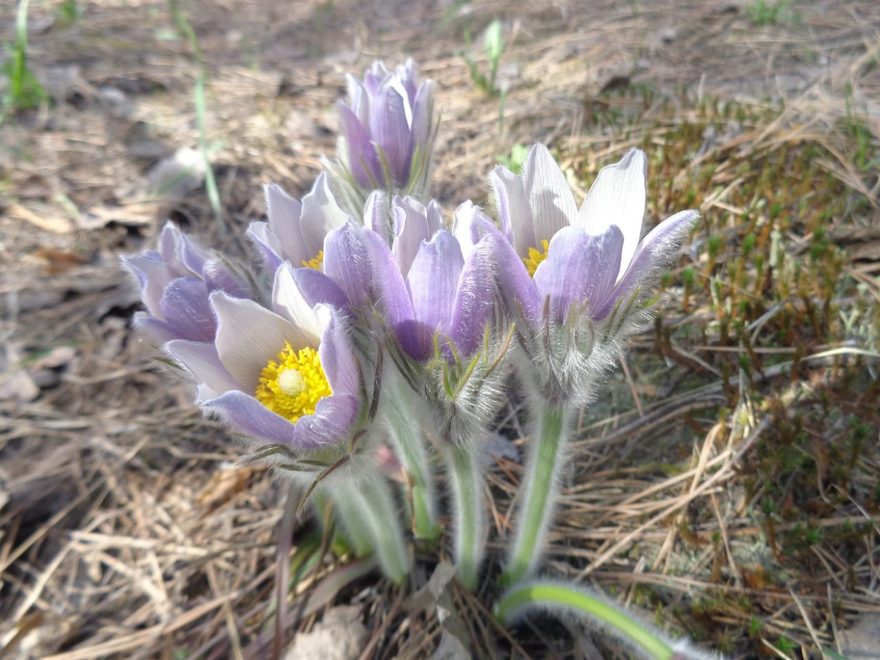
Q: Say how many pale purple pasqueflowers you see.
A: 6